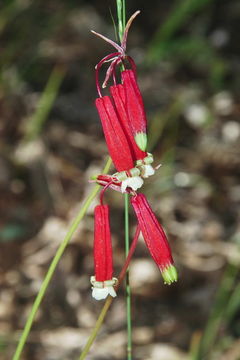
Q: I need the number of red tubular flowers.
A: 5